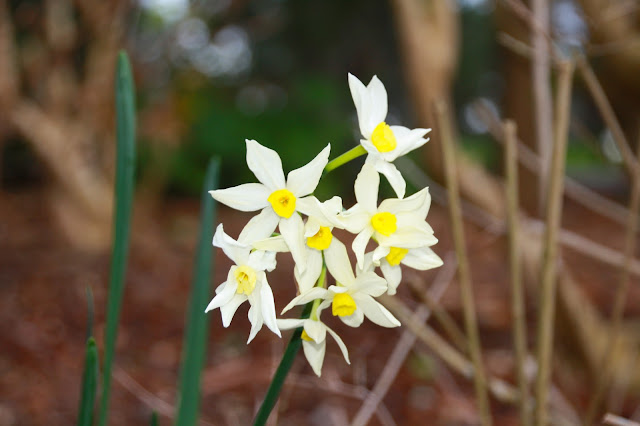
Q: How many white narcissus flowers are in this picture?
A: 8